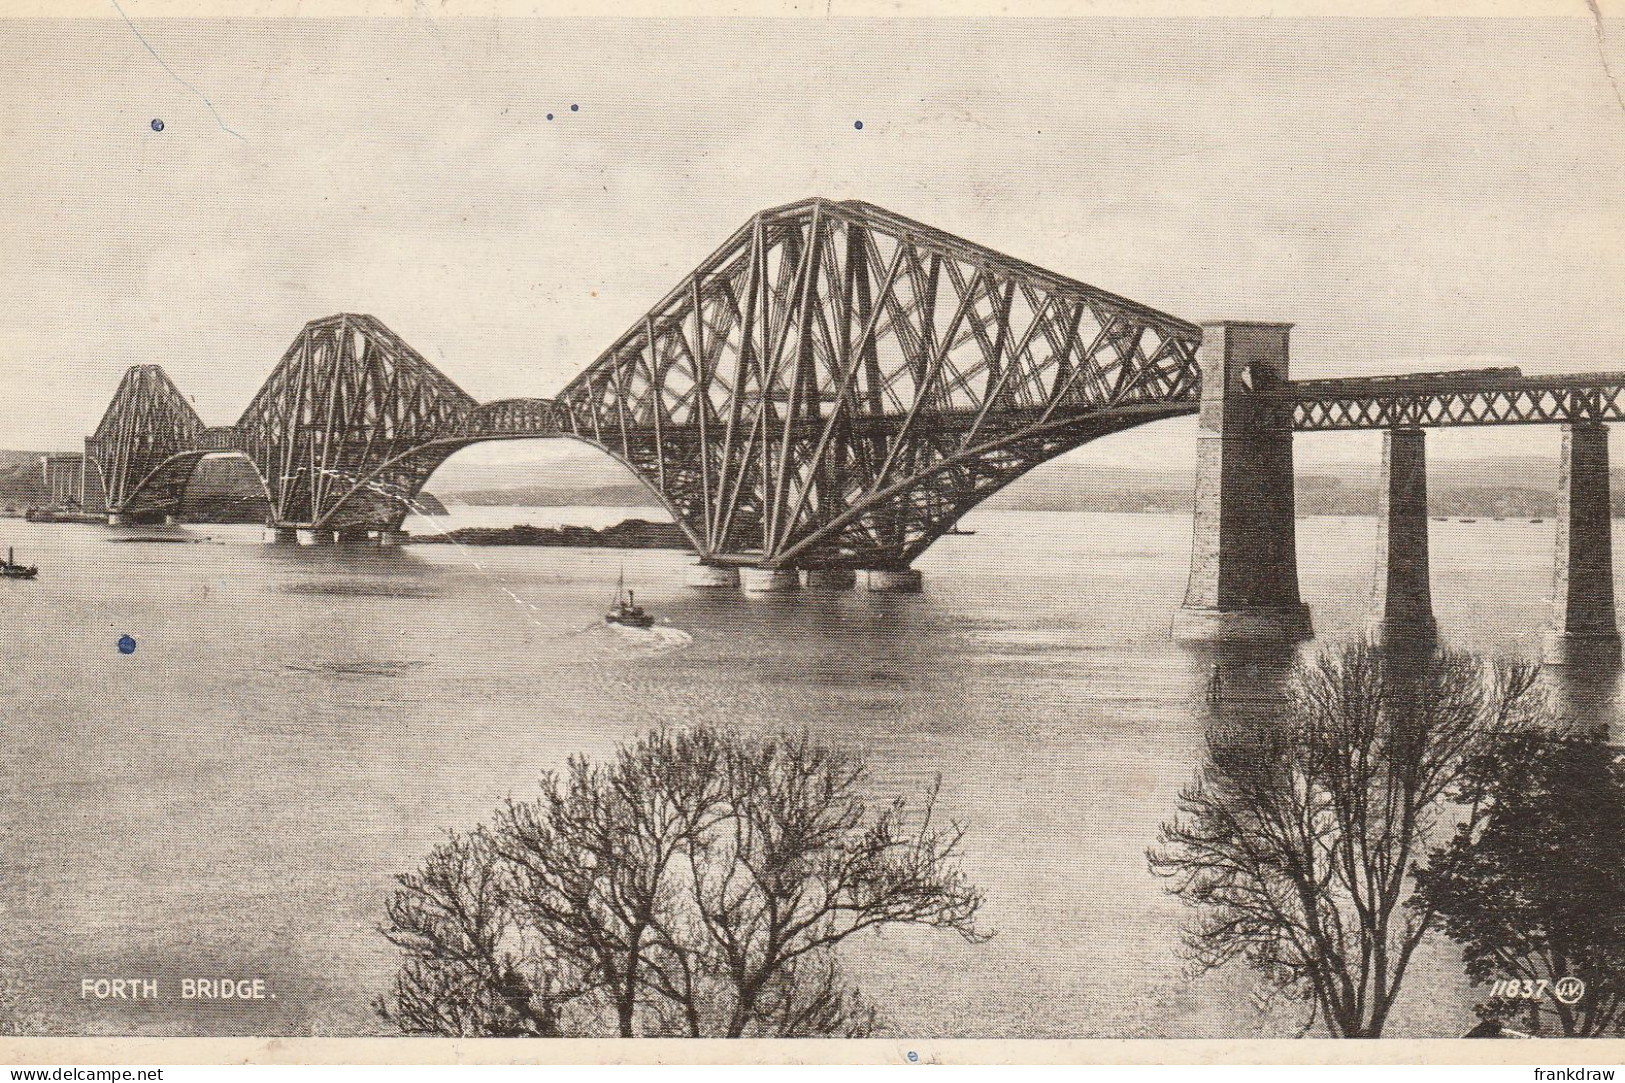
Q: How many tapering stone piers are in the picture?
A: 3